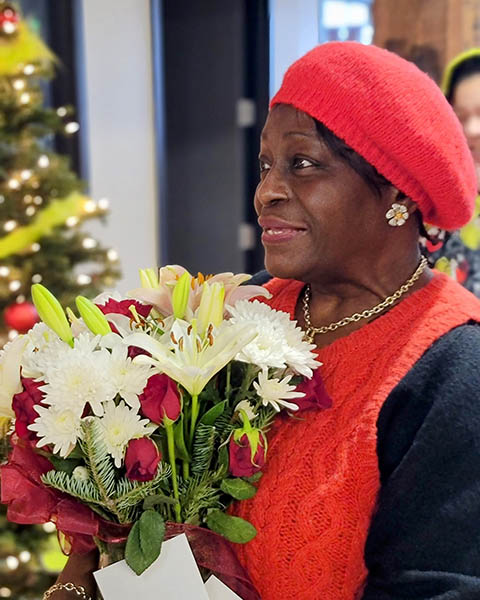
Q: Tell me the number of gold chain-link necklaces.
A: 1